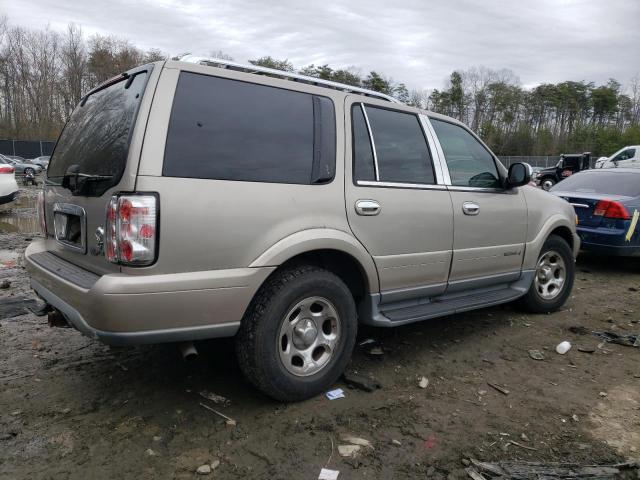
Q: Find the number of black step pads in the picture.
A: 2